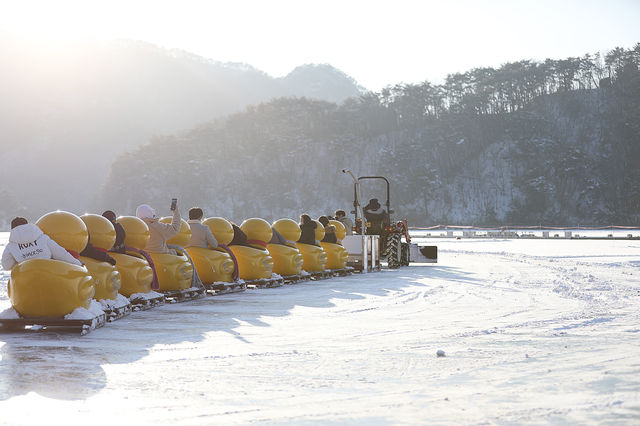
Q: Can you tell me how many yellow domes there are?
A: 9